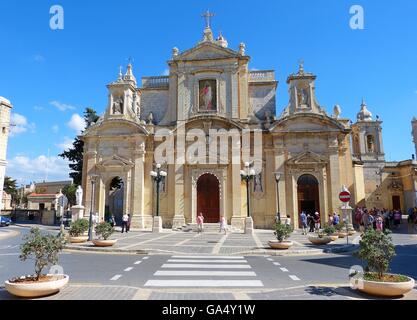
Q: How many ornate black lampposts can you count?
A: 2